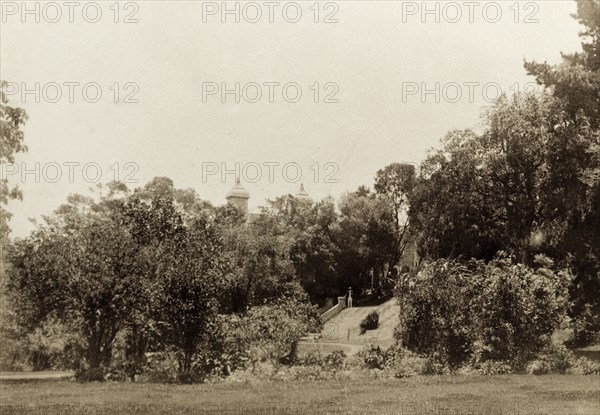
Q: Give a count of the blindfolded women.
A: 0